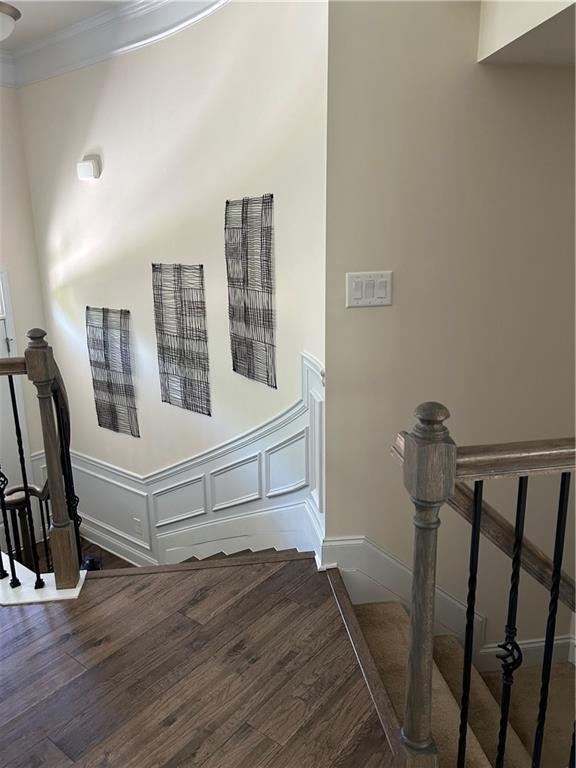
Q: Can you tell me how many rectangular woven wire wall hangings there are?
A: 3